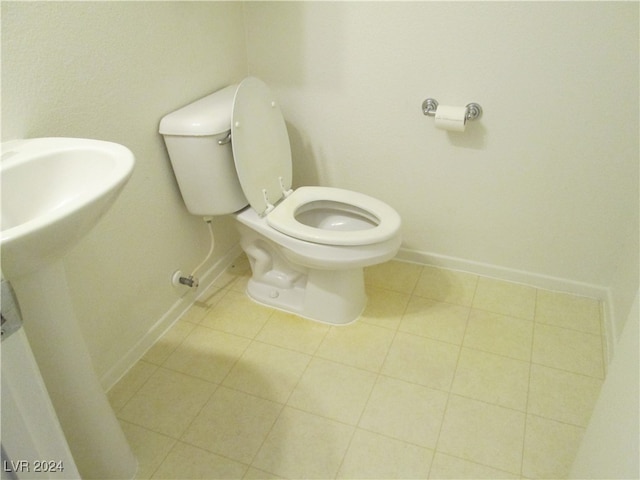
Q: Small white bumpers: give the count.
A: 2